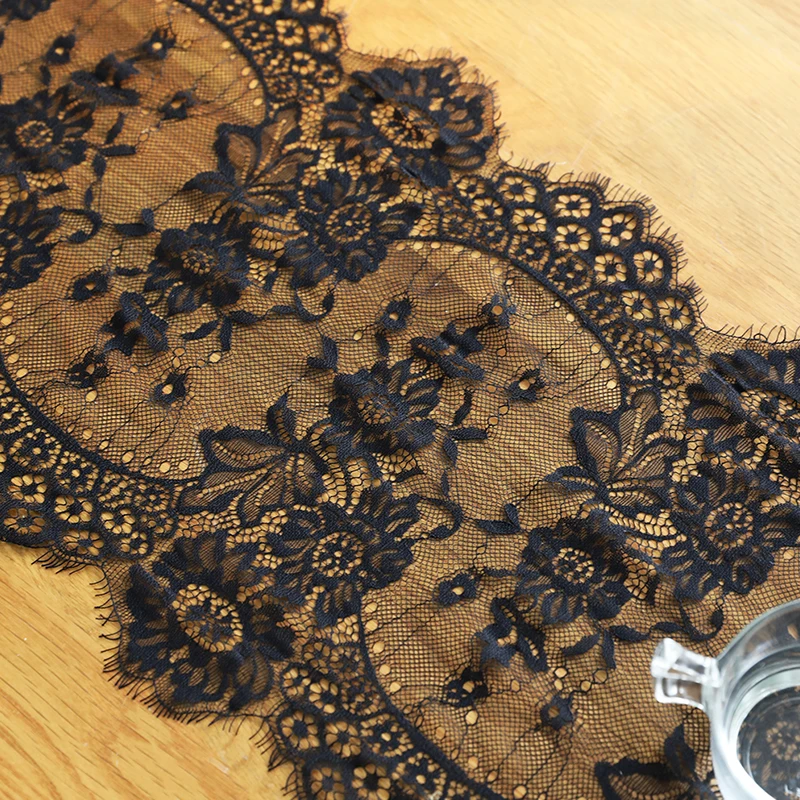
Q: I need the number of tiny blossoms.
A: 12